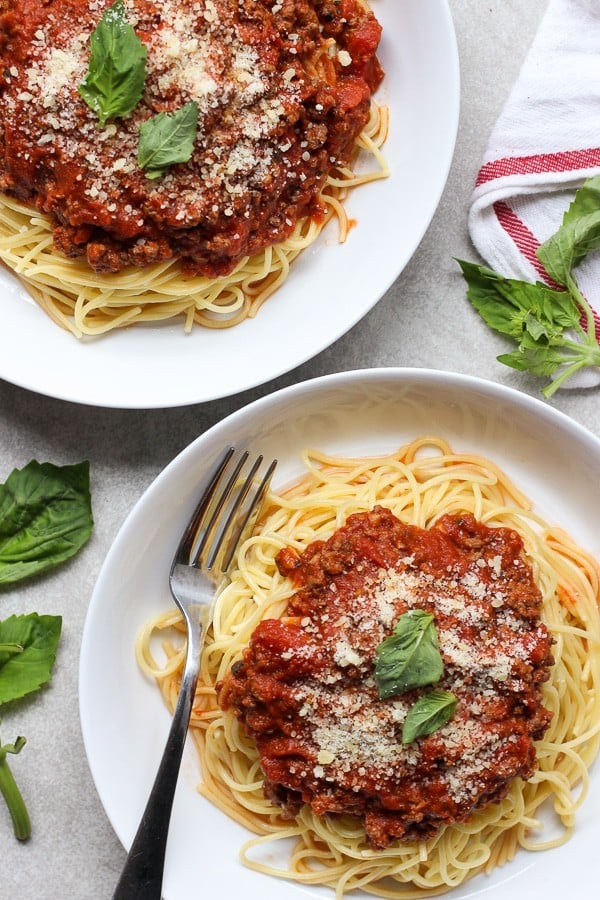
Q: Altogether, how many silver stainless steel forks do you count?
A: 1